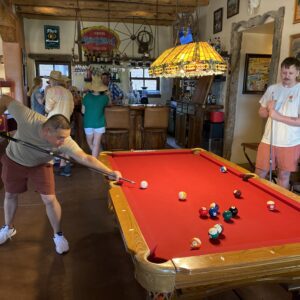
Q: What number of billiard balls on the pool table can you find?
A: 13